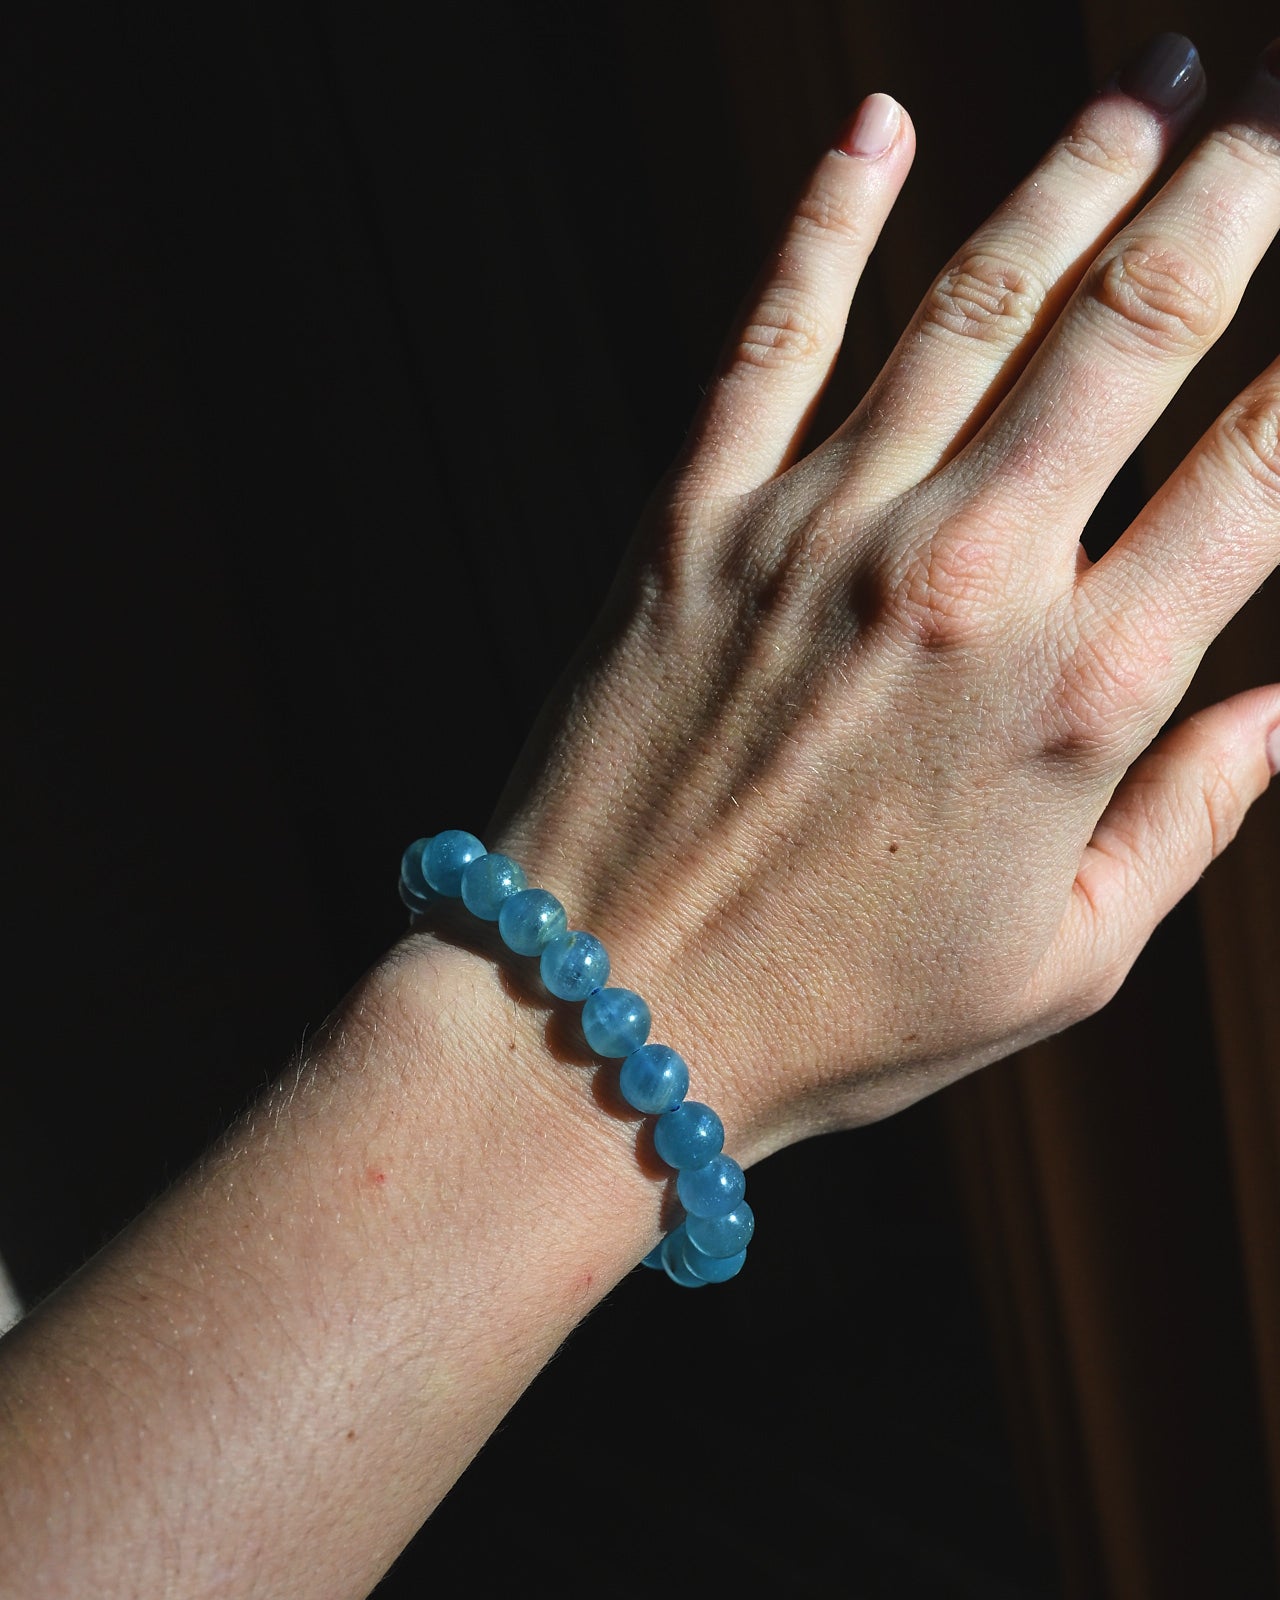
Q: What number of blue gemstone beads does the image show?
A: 14